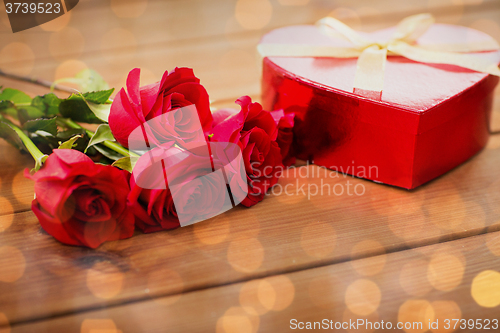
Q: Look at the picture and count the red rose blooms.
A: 5